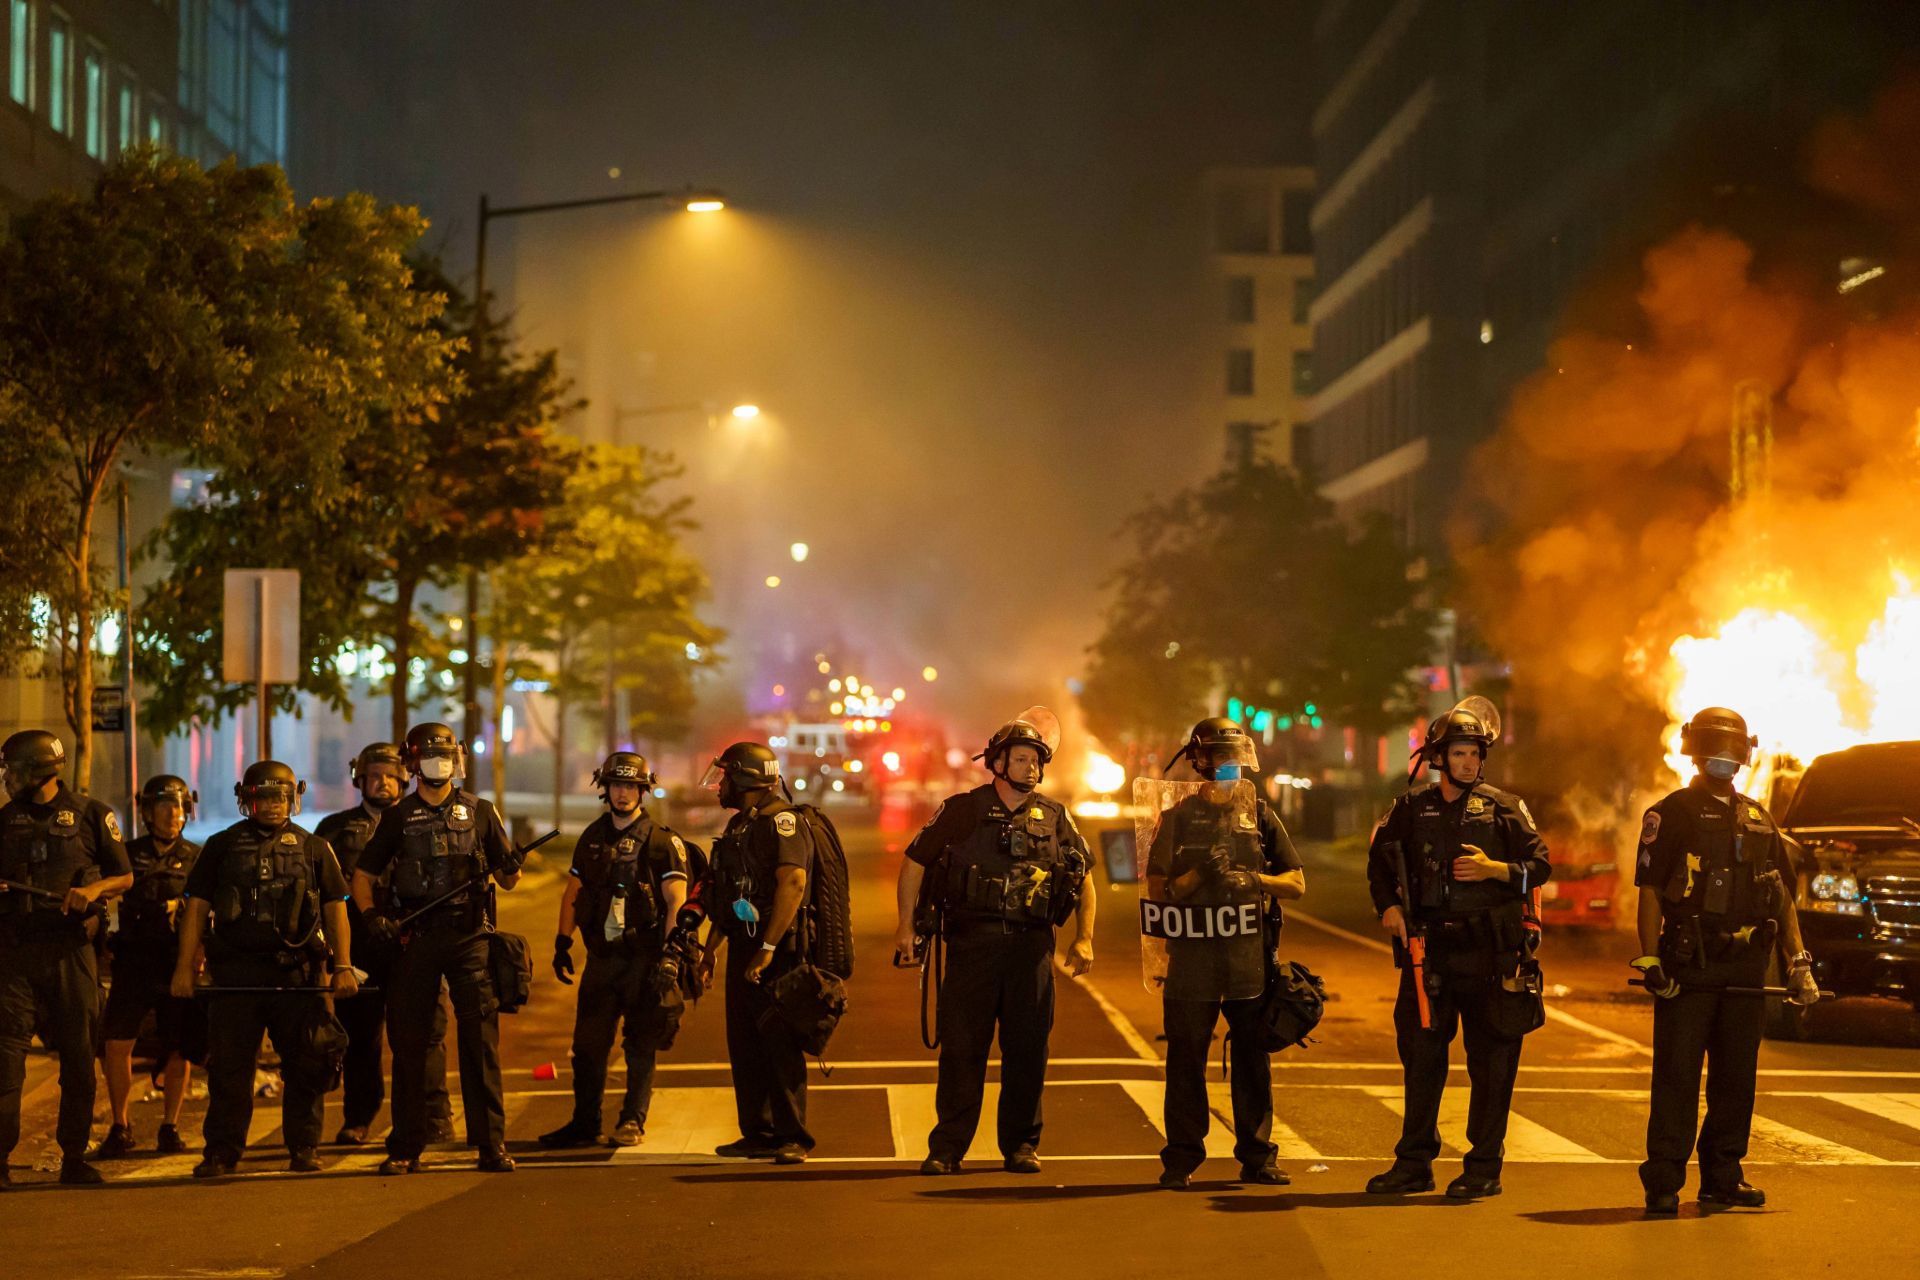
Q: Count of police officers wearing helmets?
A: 11